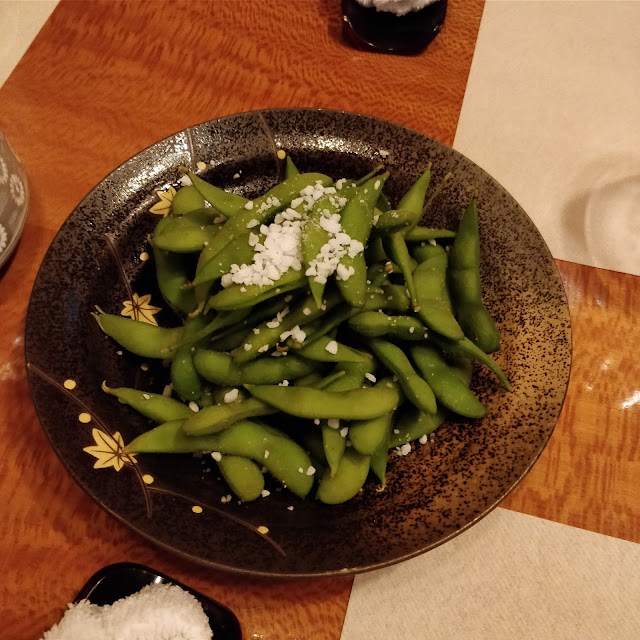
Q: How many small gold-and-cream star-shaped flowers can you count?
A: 3